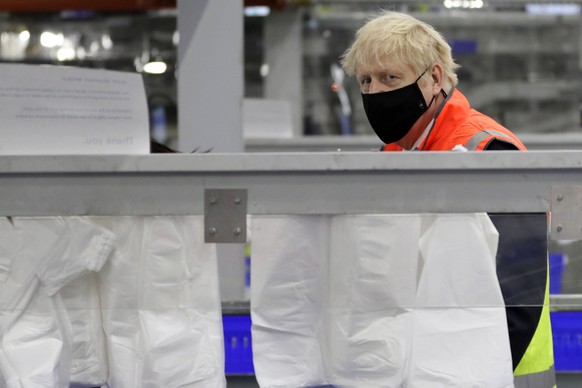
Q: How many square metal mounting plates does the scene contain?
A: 2